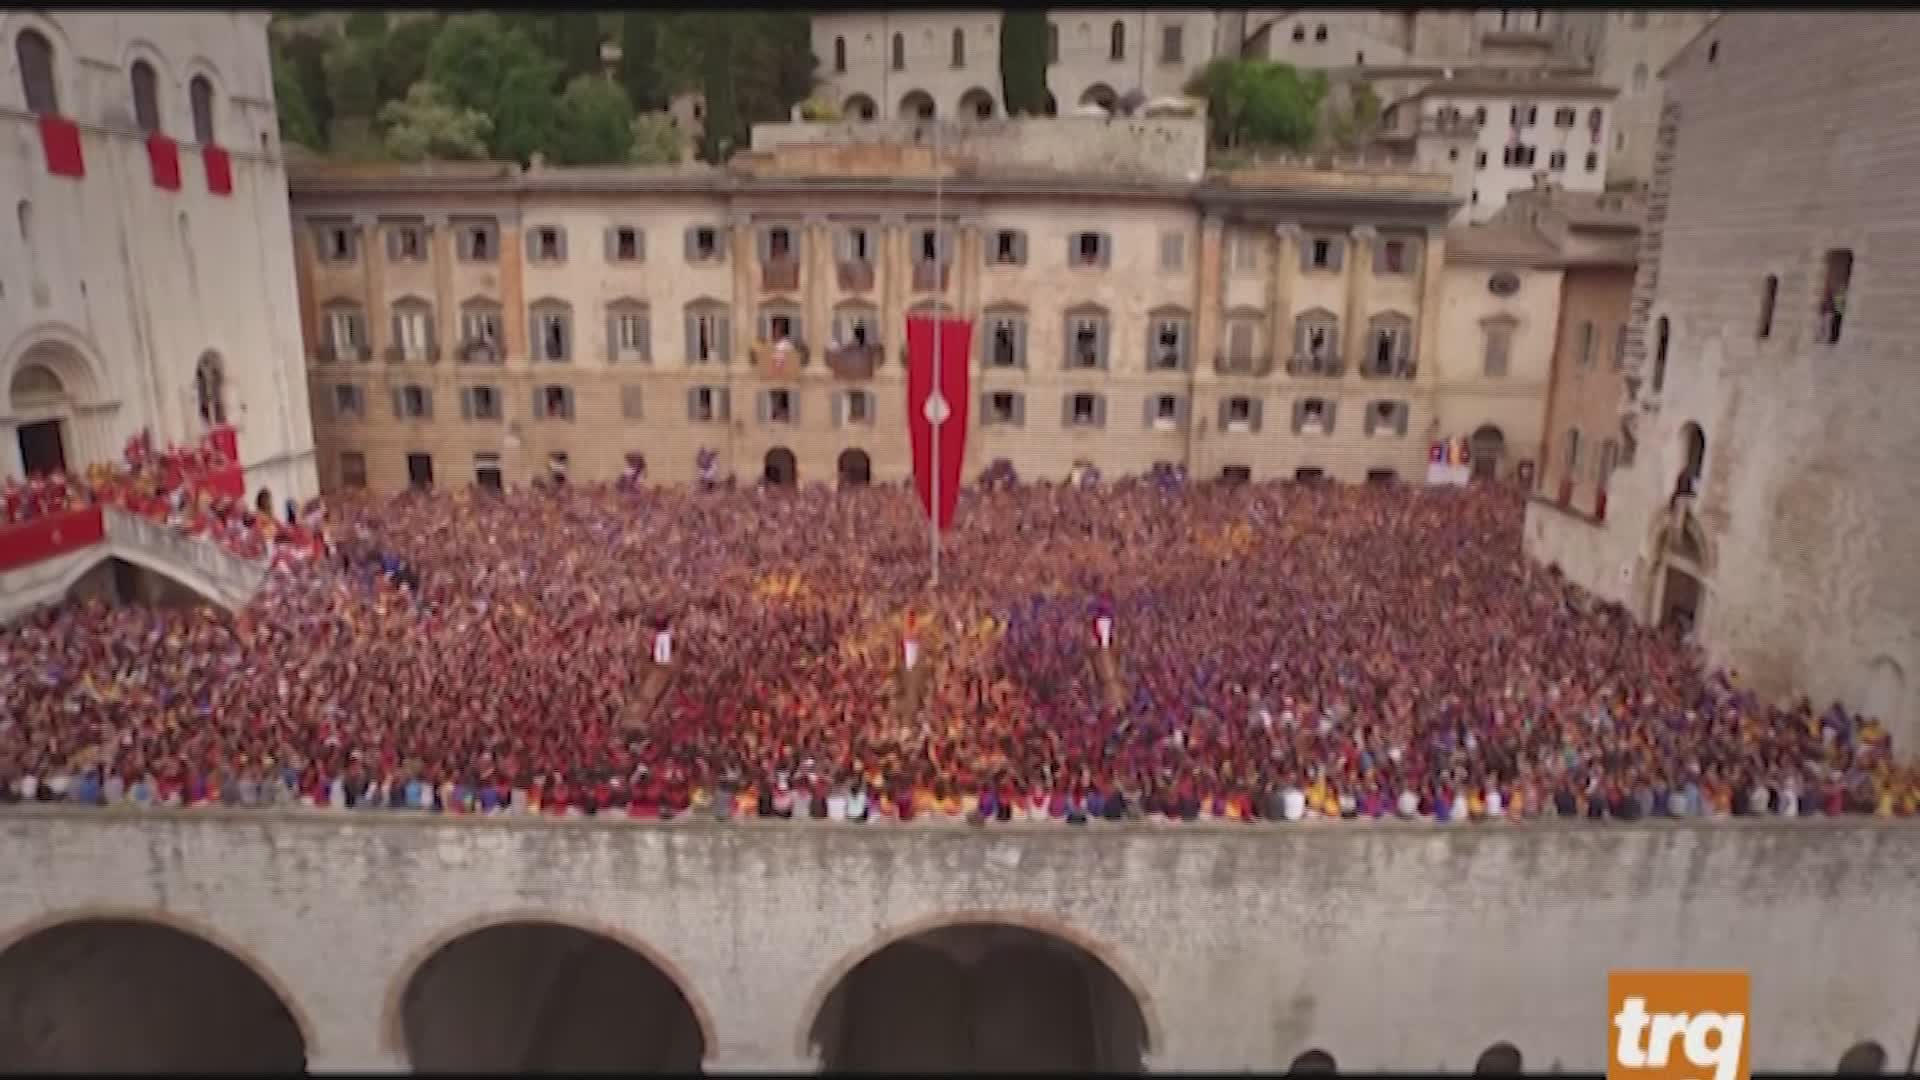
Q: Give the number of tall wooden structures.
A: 3